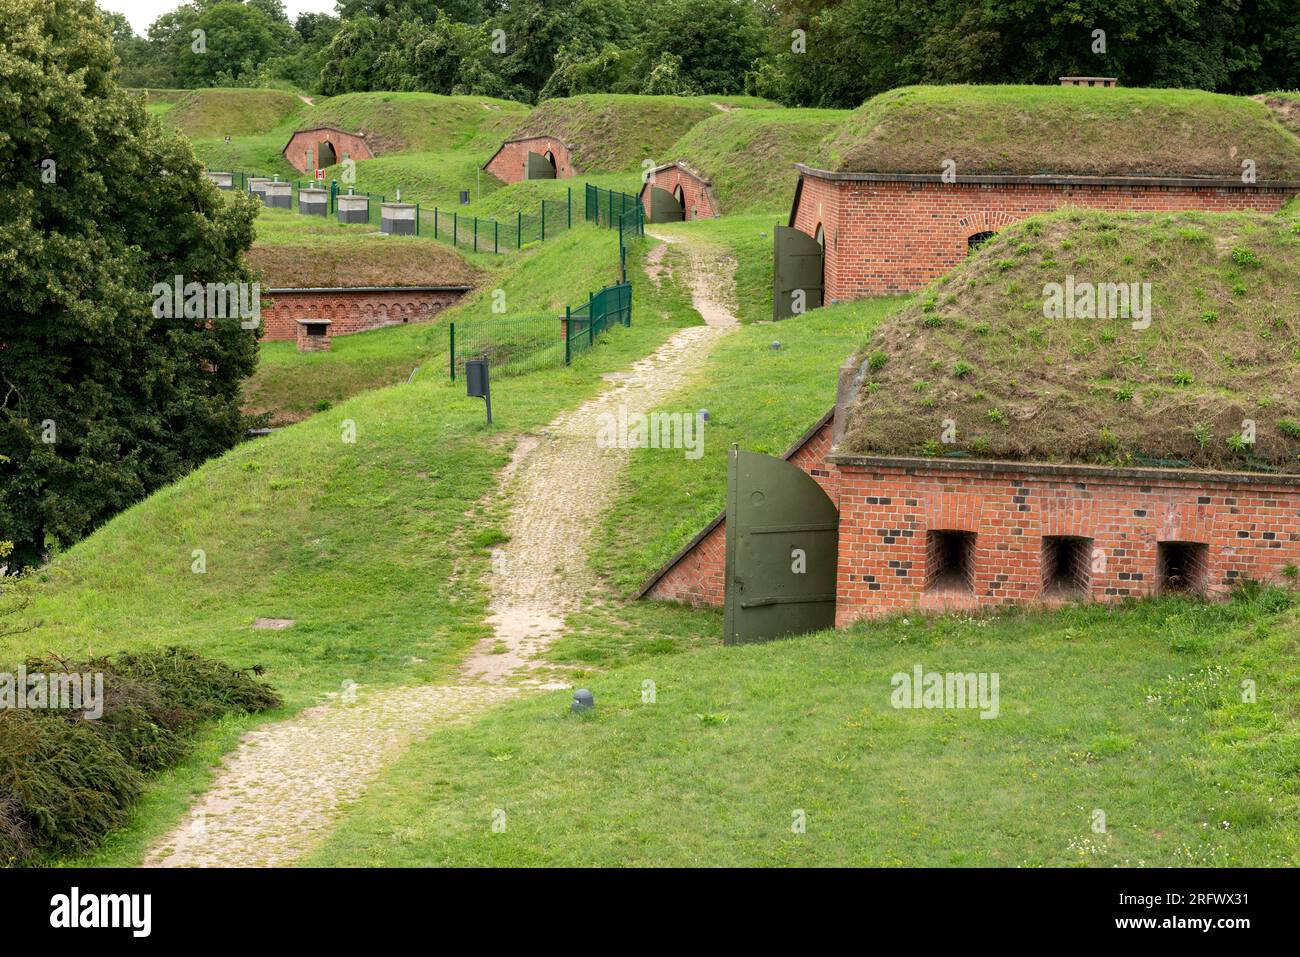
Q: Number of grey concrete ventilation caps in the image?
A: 6